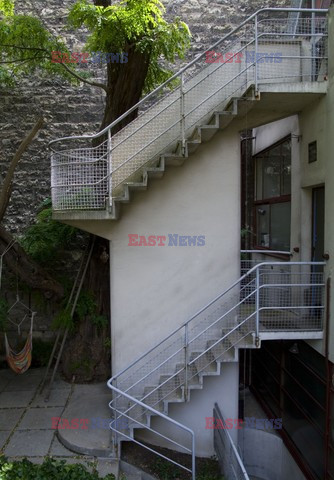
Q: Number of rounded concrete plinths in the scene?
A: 1